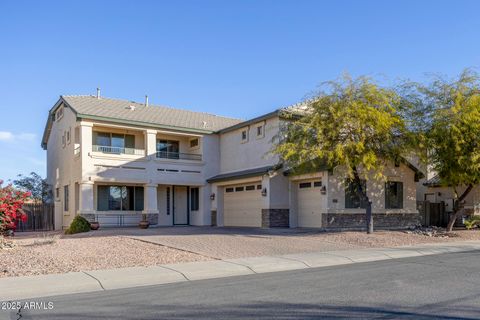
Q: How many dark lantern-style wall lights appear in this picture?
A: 3